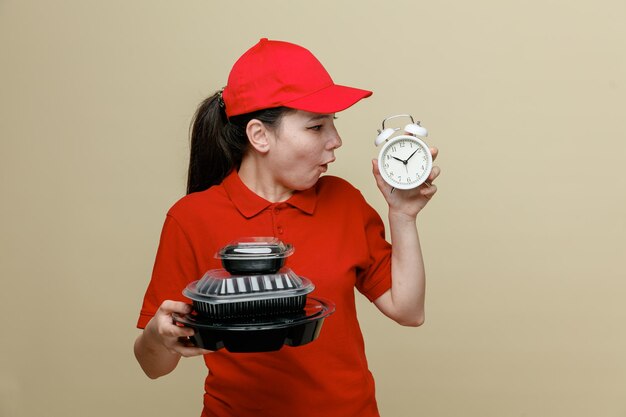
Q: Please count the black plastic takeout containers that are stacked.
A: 3